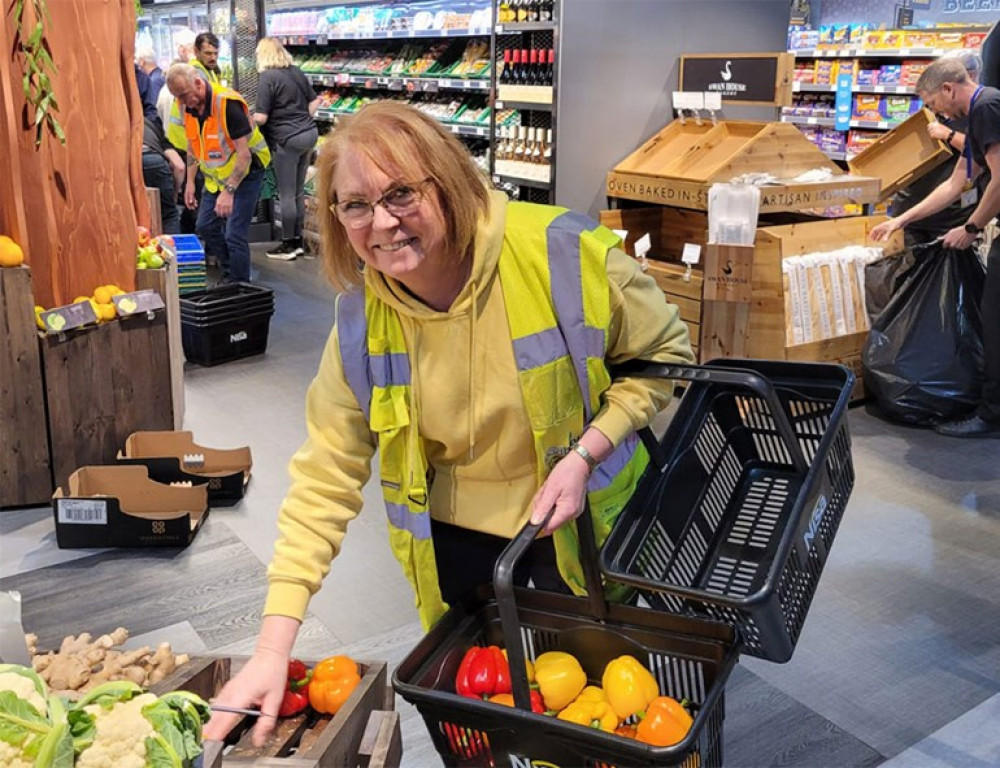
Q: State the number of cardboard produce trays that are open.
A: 2